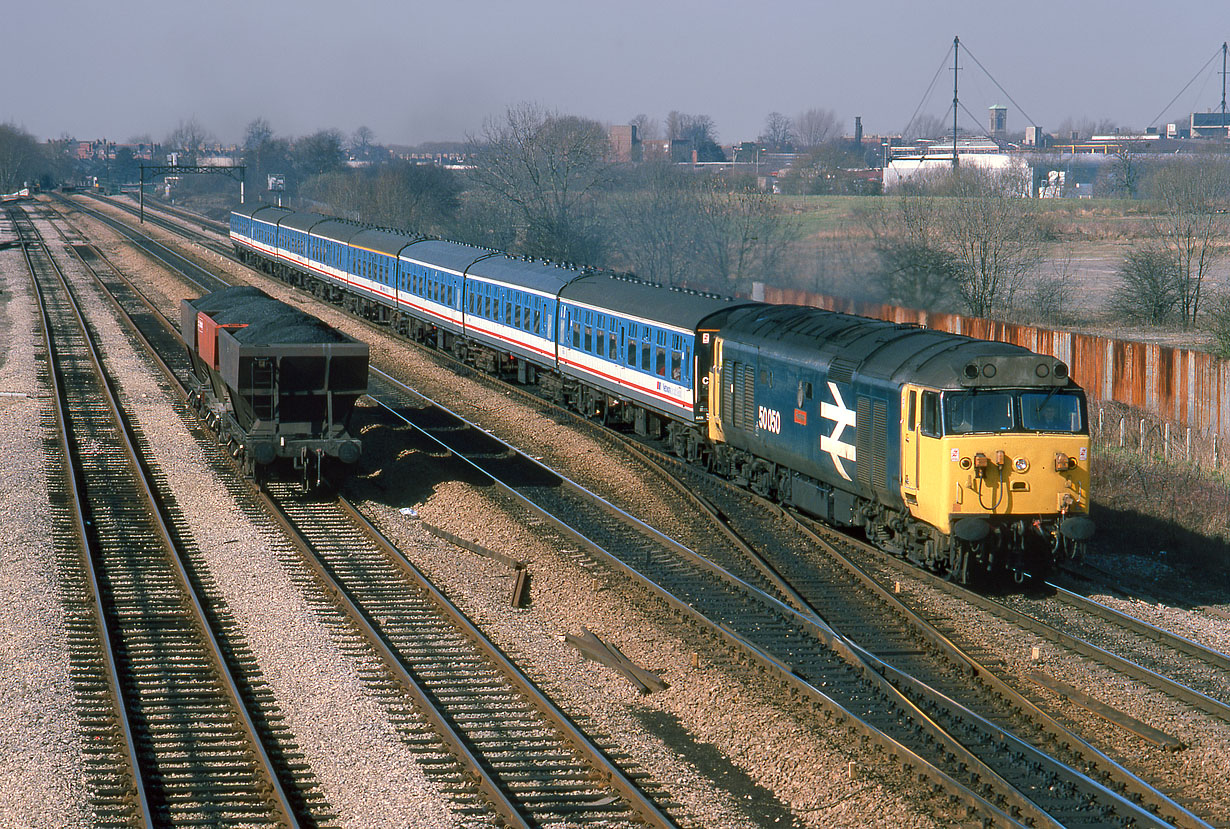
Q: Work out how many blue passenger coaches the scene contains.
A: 8